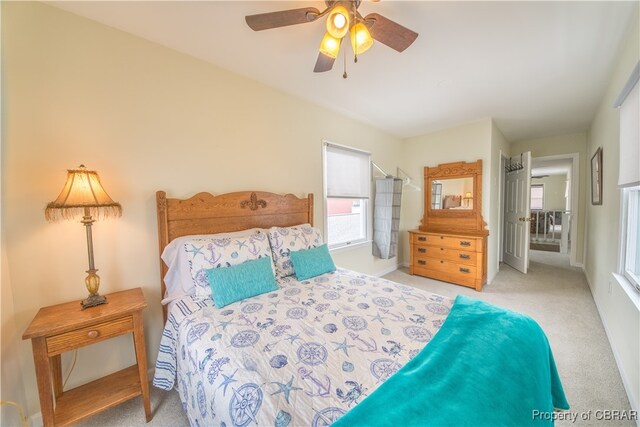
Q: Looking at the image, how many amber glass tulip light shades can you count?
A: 3